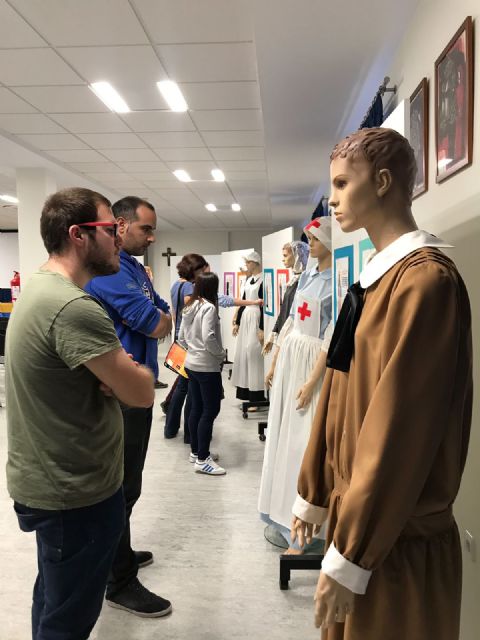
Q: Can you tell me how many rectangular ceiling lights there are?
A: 7